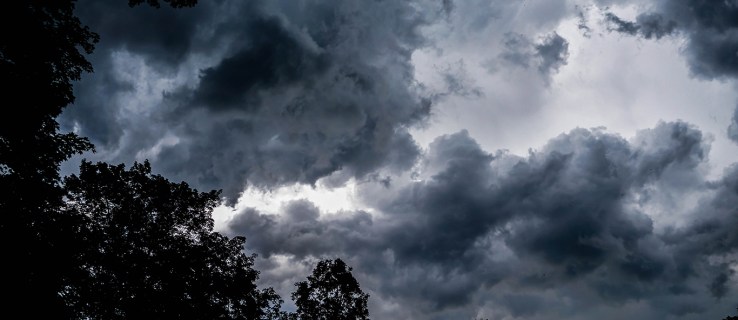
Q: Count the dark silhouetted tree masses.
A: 3